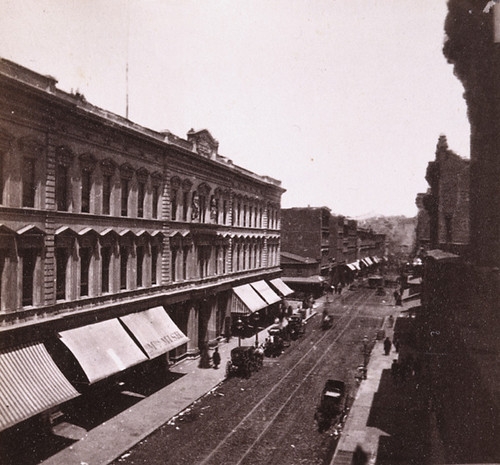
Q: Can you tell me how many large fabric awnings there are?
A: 6